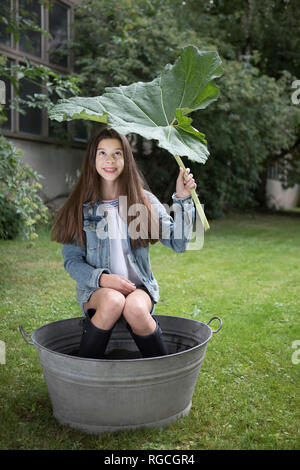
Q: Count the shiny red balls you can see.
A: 0